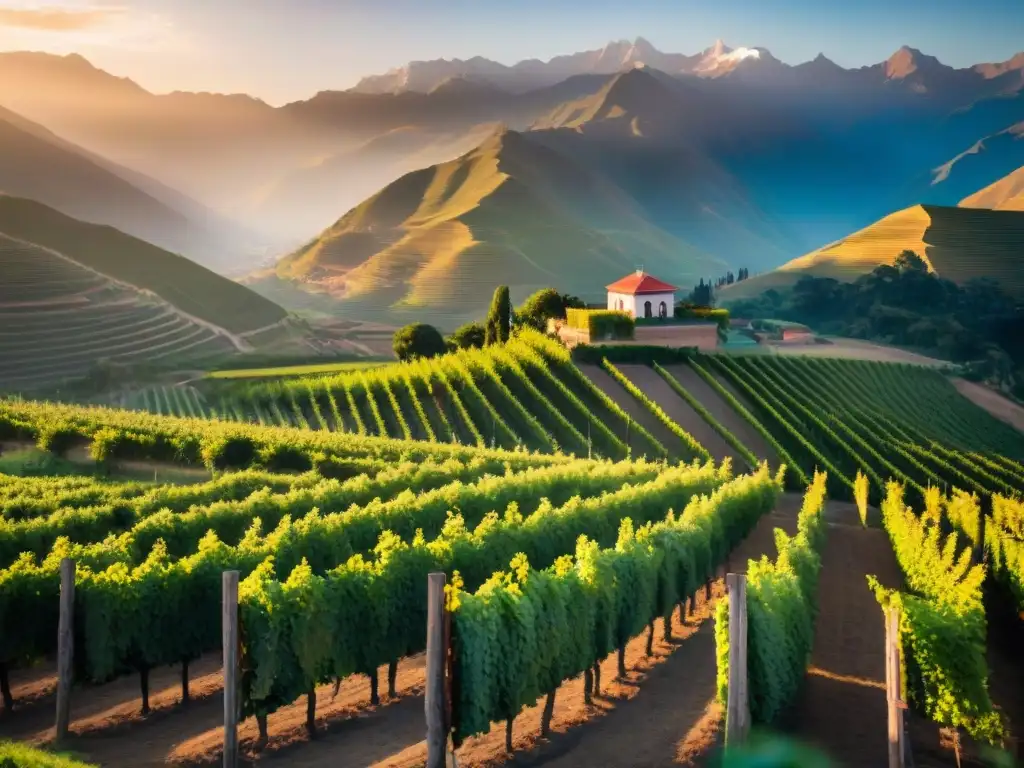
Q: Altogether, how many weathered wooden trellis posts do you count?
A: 5